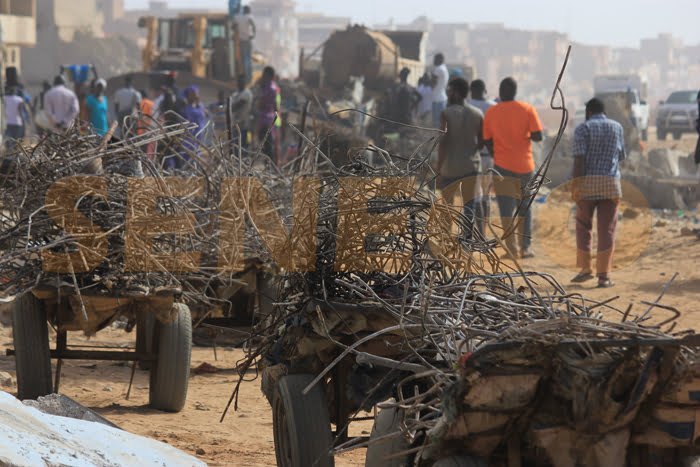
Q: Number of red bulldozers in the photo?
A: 0